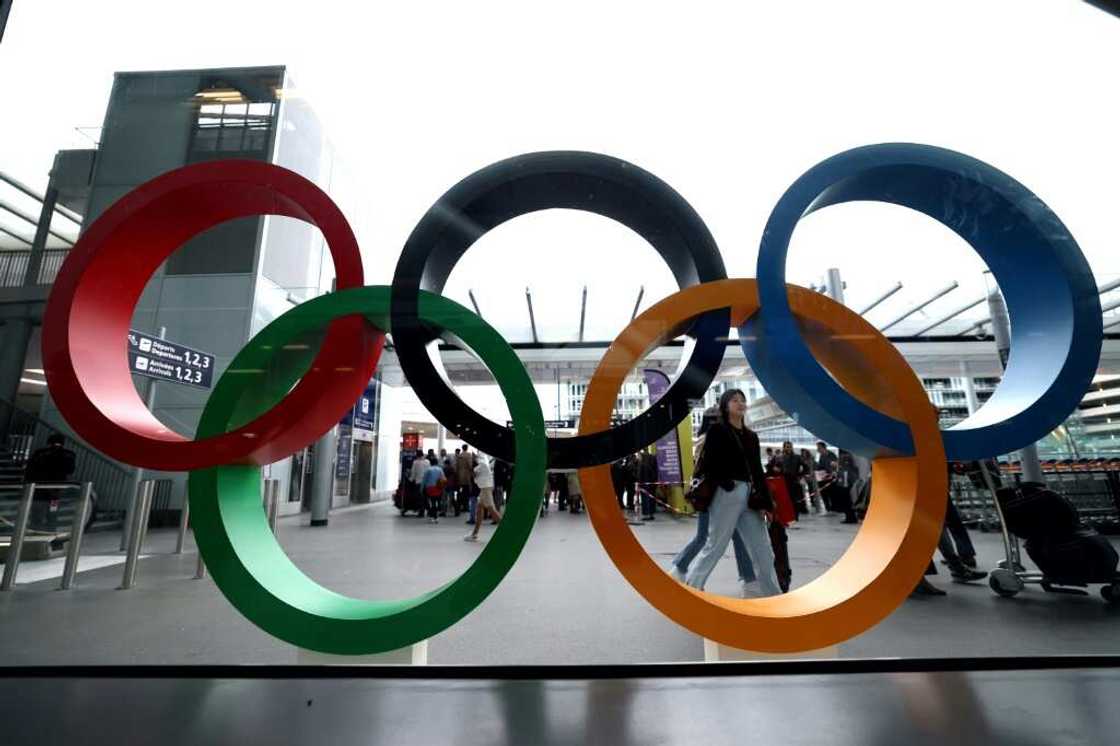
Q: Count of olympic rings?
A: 5